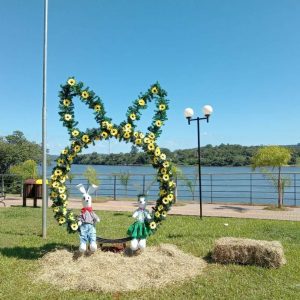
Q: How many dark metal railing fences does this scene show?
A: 1